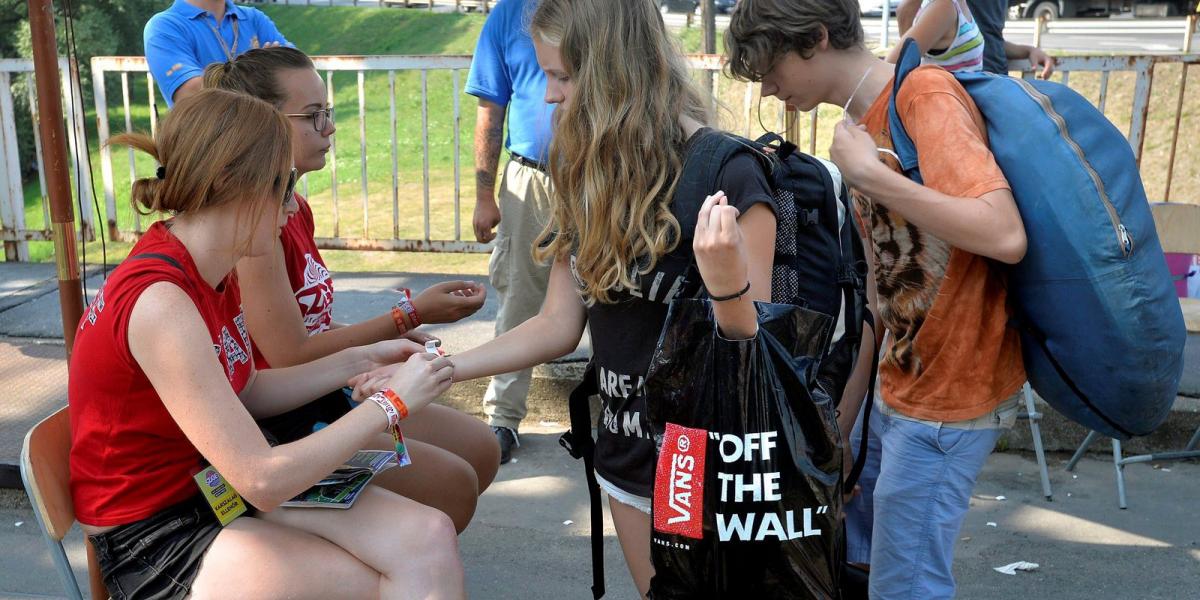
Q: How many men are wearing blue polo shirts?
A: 2